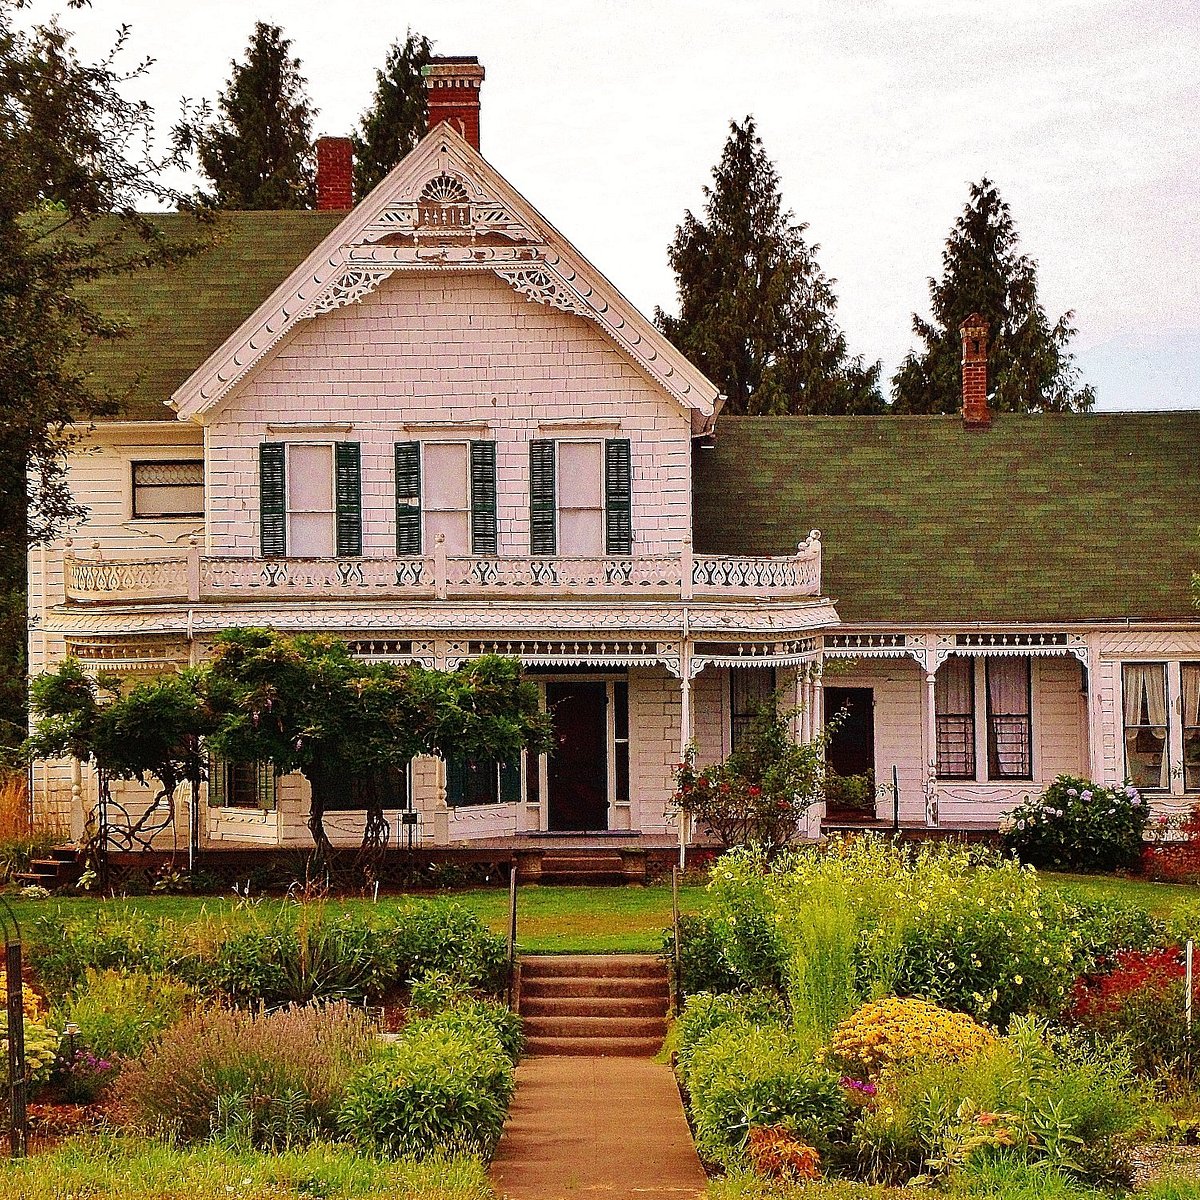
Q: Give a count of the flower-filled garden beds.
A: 2